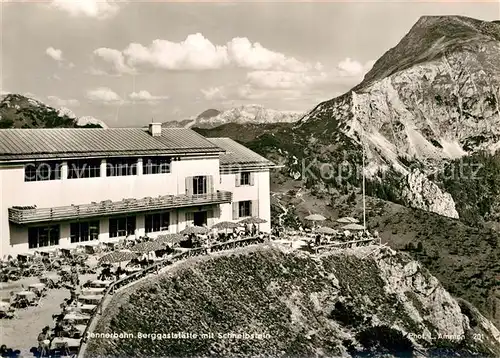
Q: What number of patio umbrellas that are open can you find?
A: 10